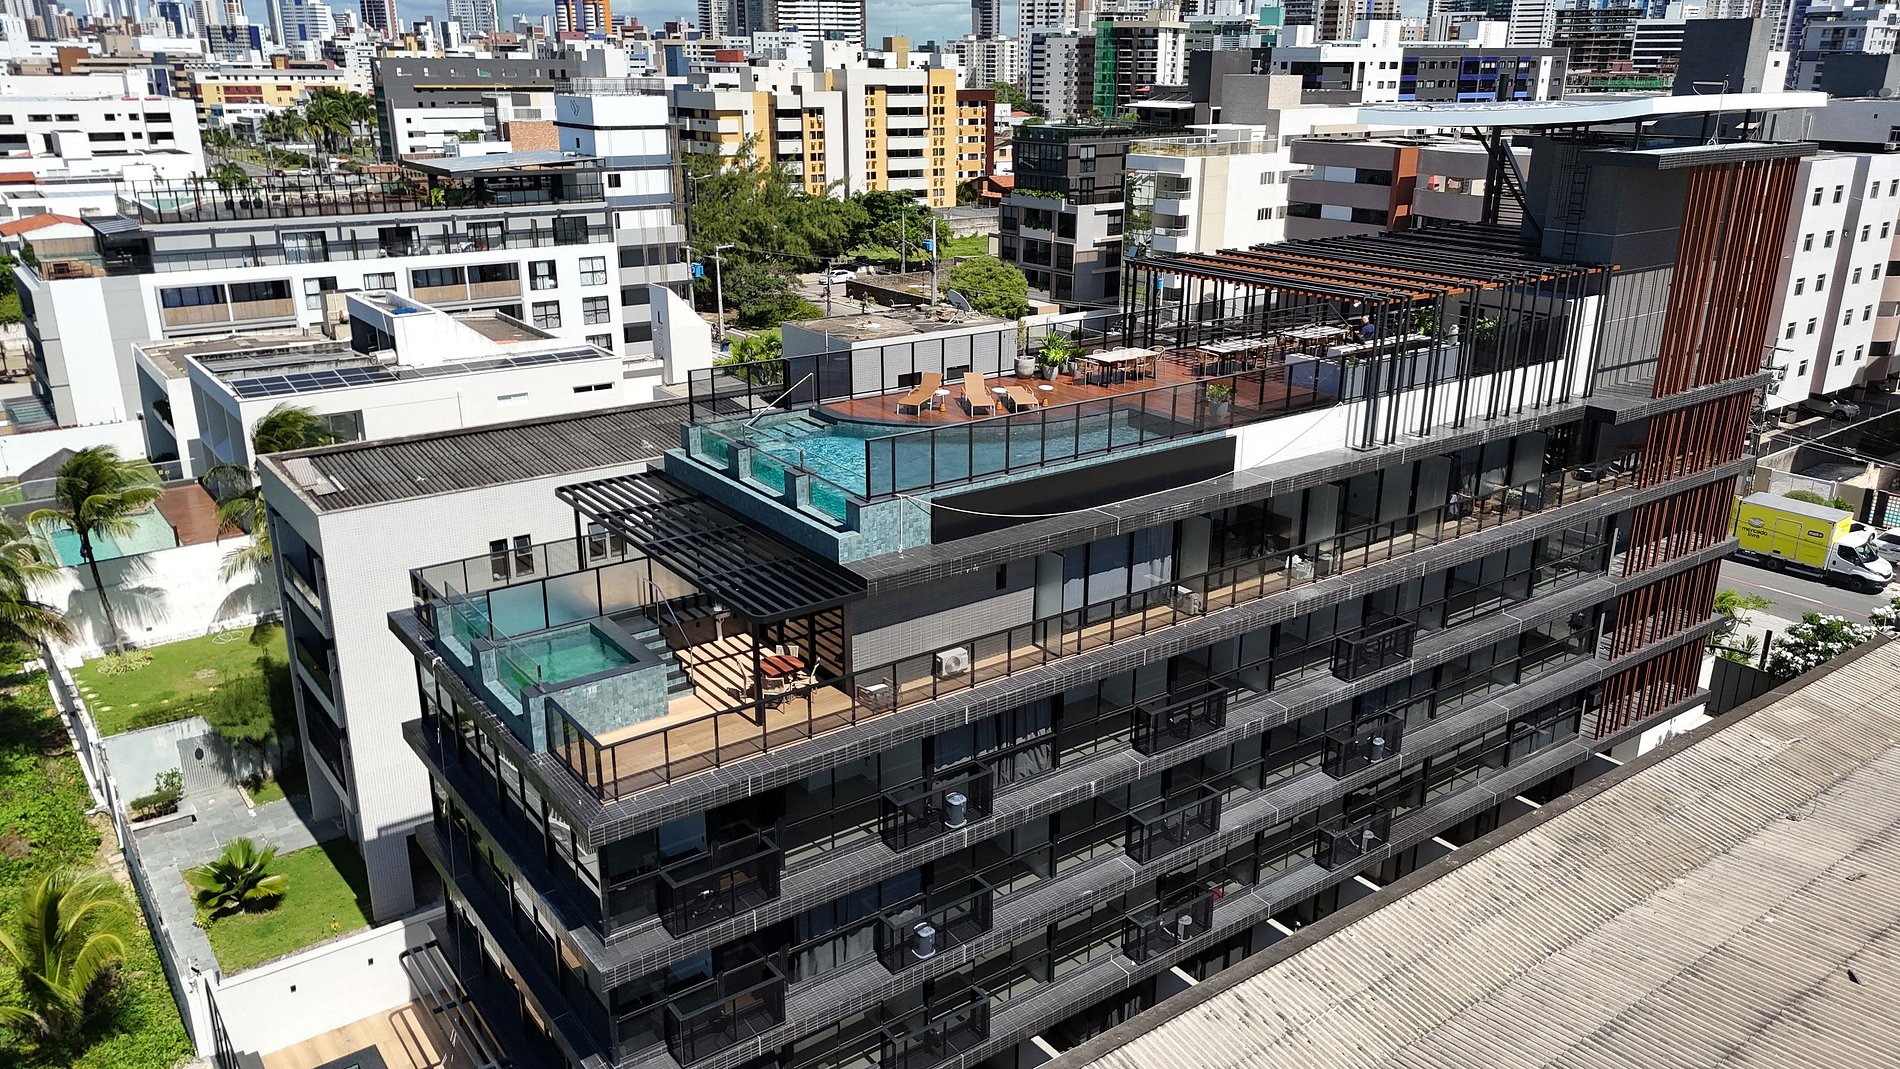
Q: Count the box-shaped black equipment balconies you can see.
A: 11